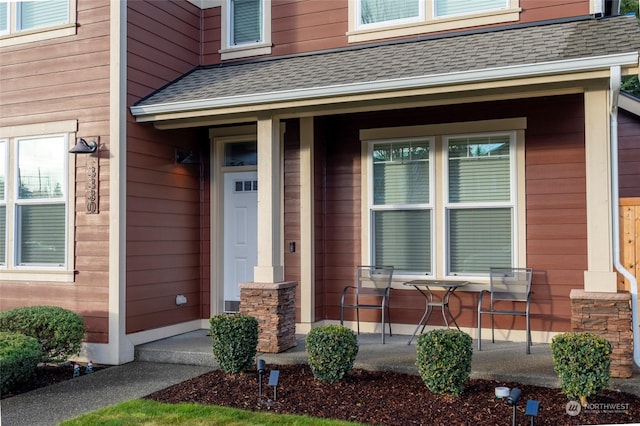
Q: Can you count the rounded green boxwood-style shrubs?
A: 6